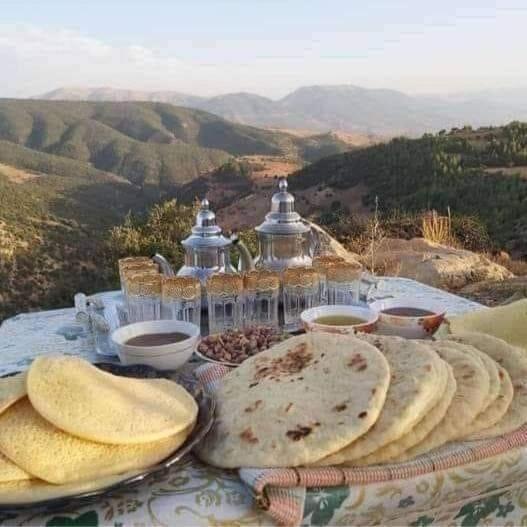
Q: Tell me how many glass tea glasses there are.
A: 9